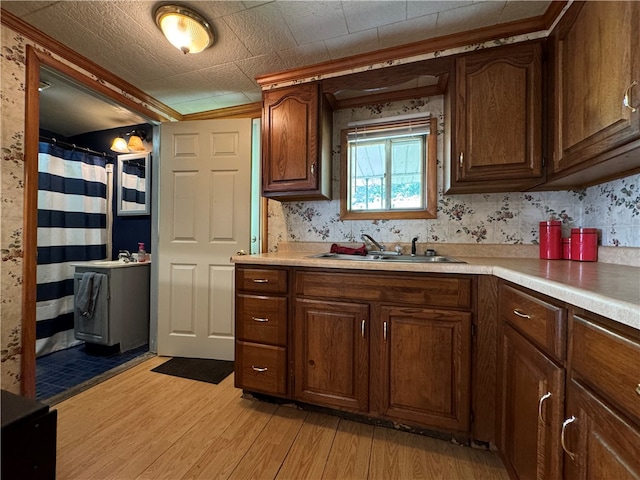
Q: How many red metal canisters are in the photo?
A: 3